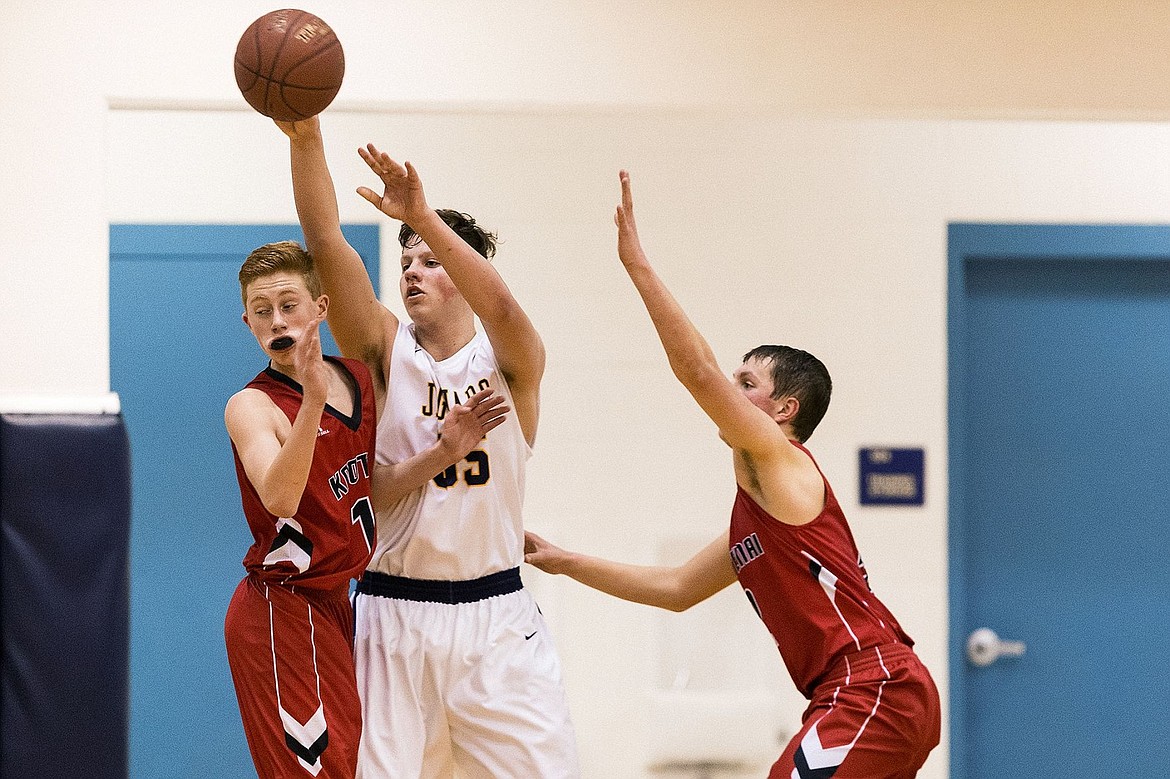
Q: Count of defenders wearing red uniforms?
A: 2